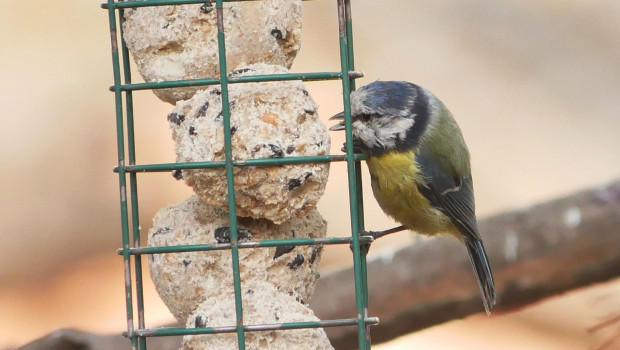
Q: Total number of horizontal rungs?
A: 5